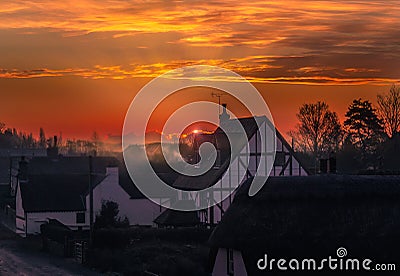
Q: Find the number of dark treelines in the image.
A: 2